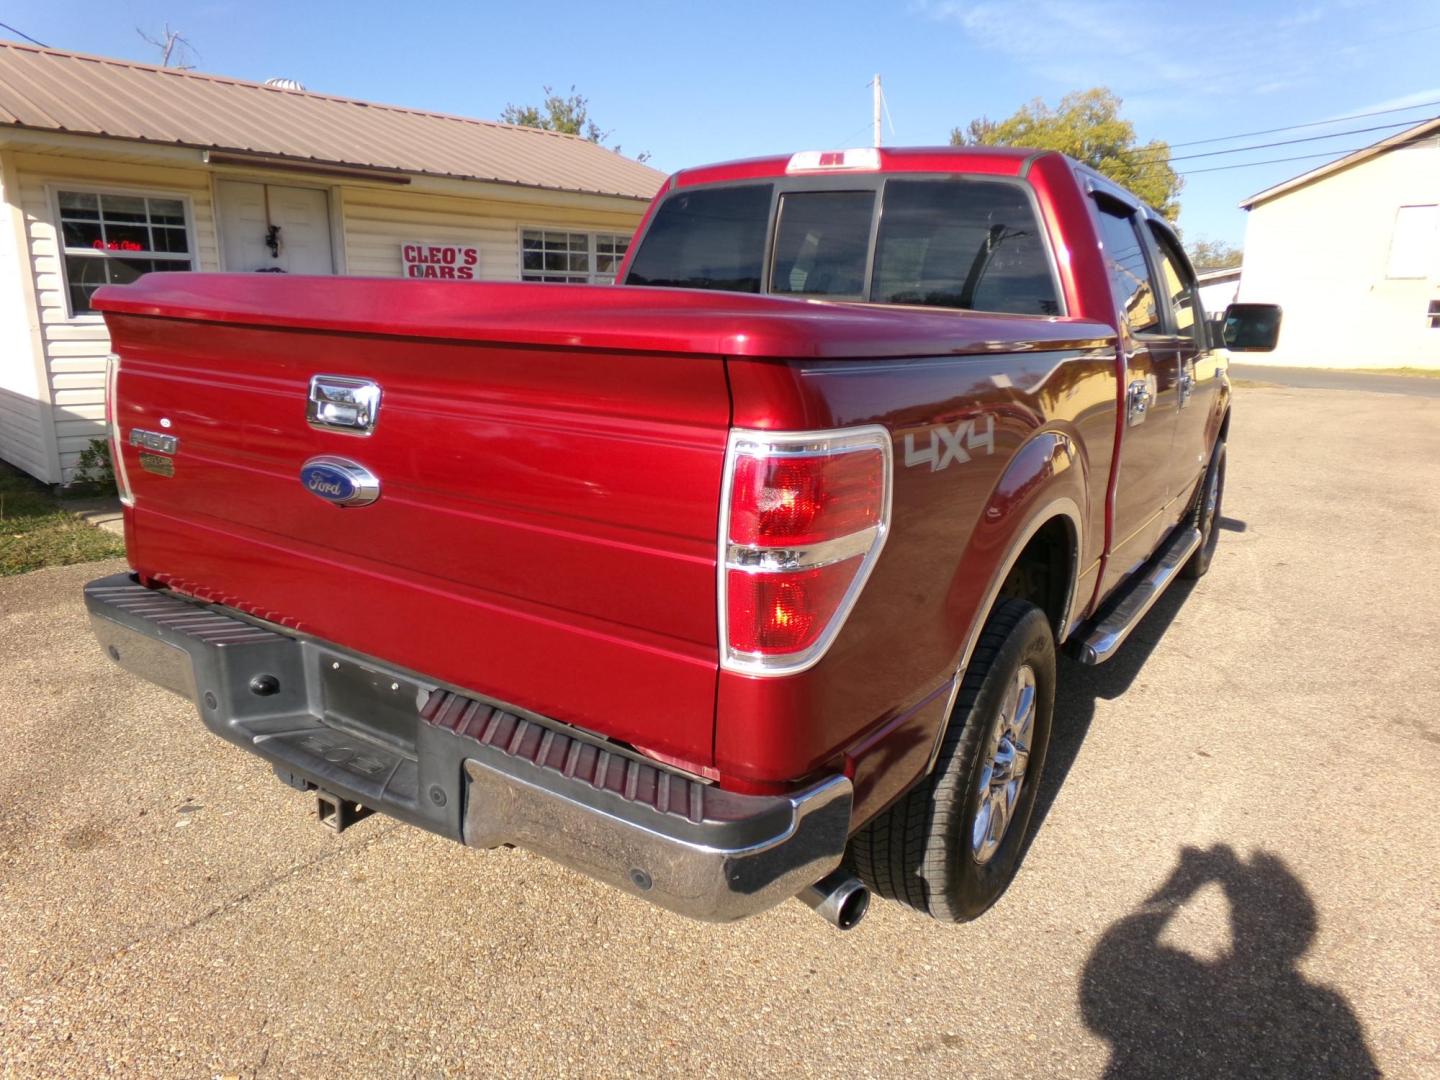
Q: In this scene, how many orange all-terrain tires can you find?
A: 0